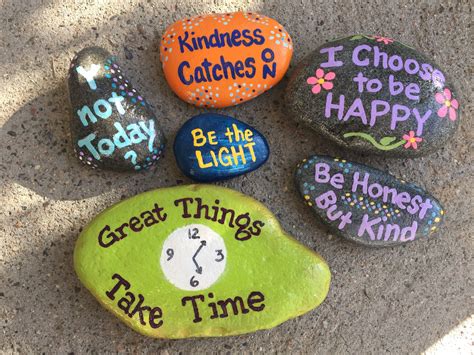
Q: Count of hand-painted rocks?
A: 6